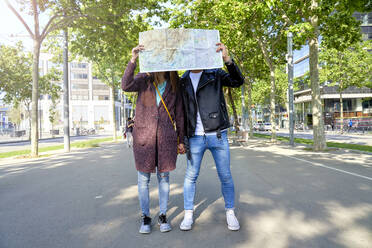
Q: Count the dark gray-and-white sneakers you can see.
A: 2